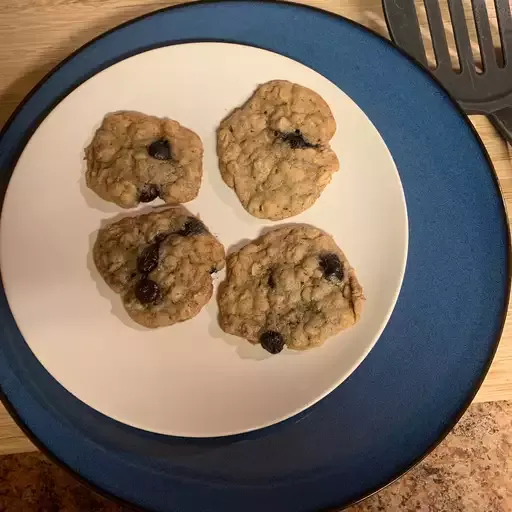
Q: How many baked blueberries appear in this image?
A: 8